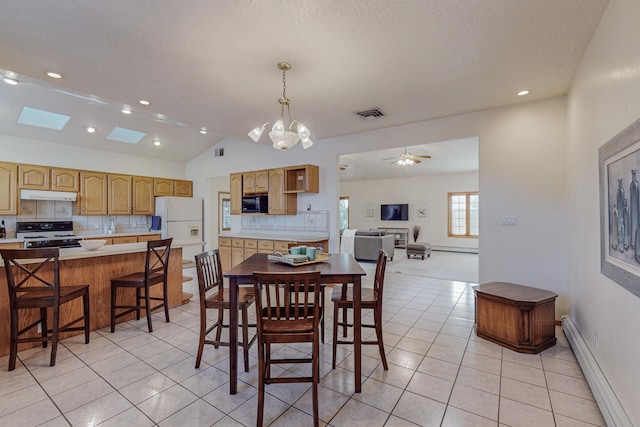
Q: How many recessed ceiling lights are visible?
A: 8